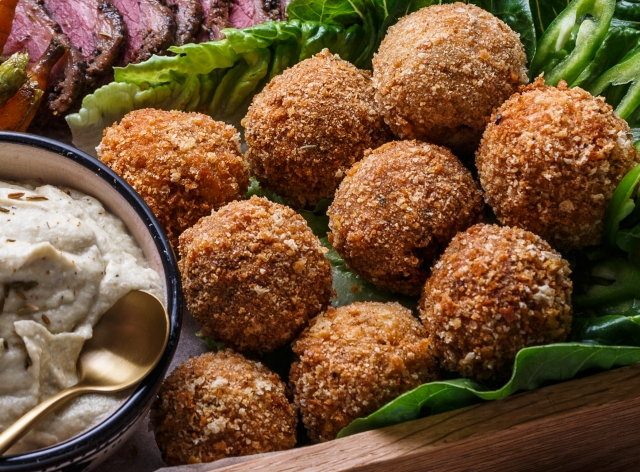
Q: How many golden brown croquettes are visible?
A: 9